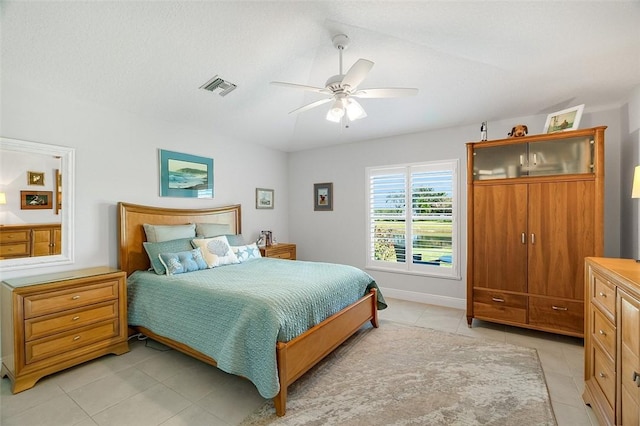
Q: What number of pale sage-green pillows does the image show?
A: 2